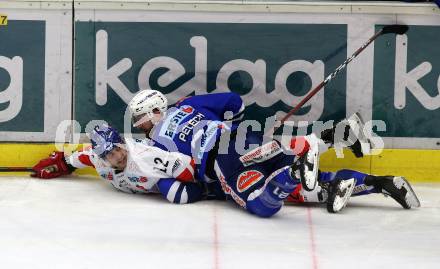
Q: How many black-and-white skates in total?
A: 4